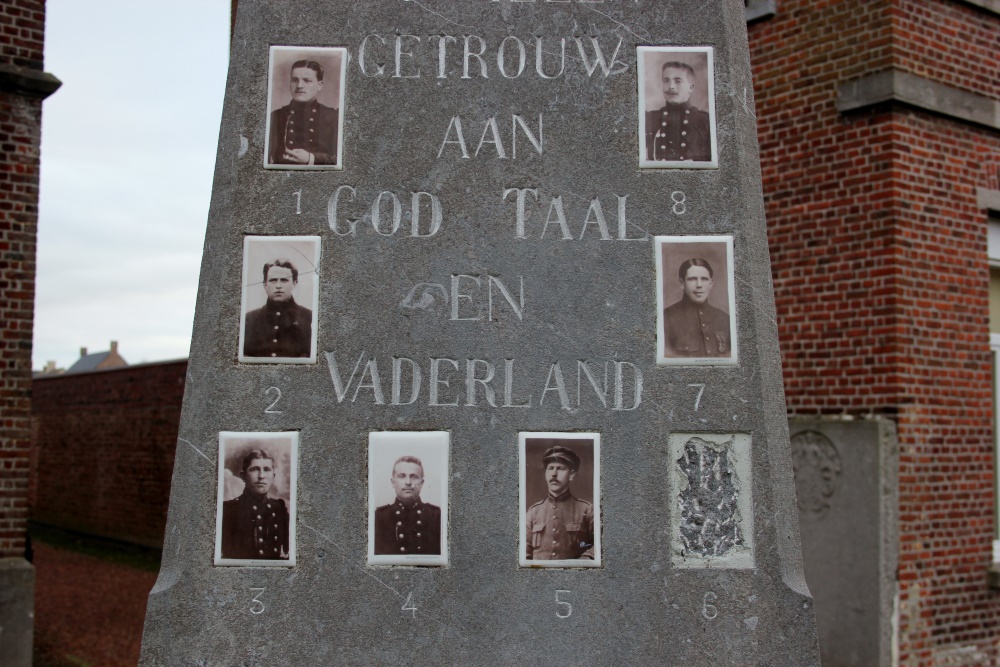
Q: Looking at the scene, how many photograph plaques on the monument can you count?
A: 7